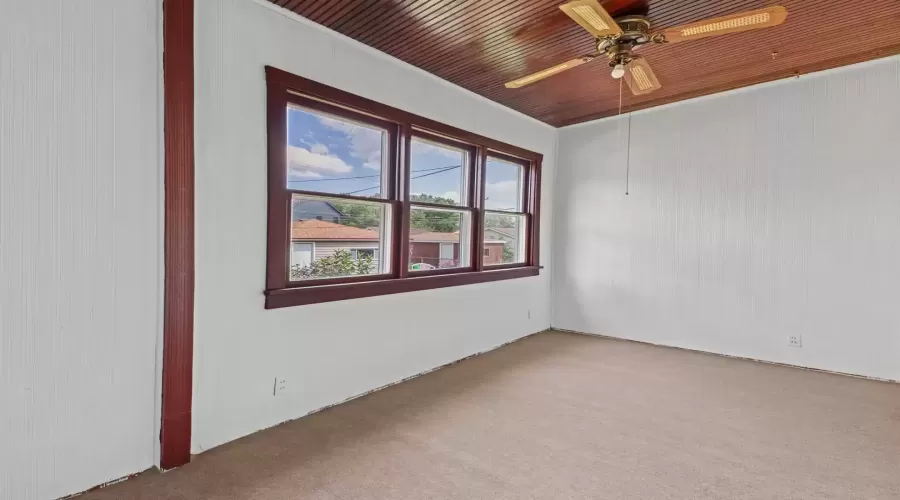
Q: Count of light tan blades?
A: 4